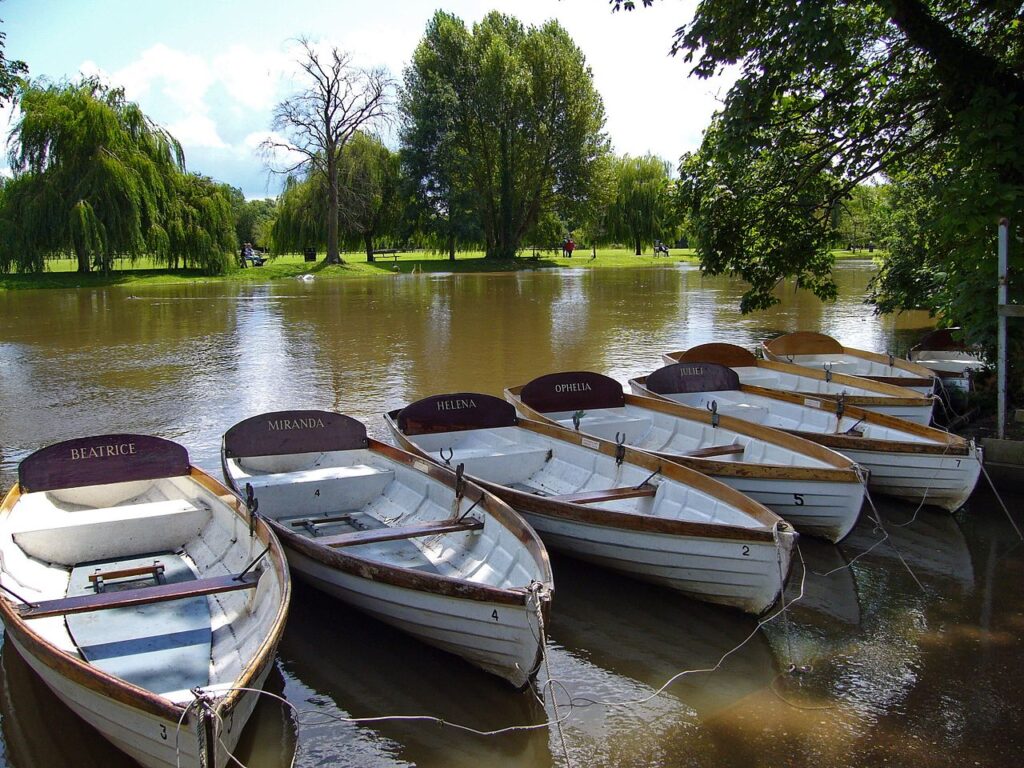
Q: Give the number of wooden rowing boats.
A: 8